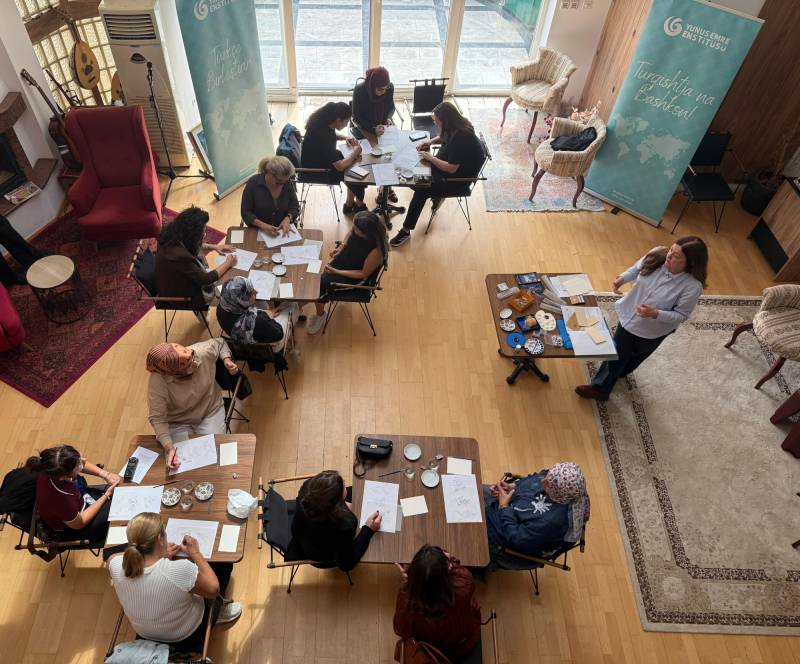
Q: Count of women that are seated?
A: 13